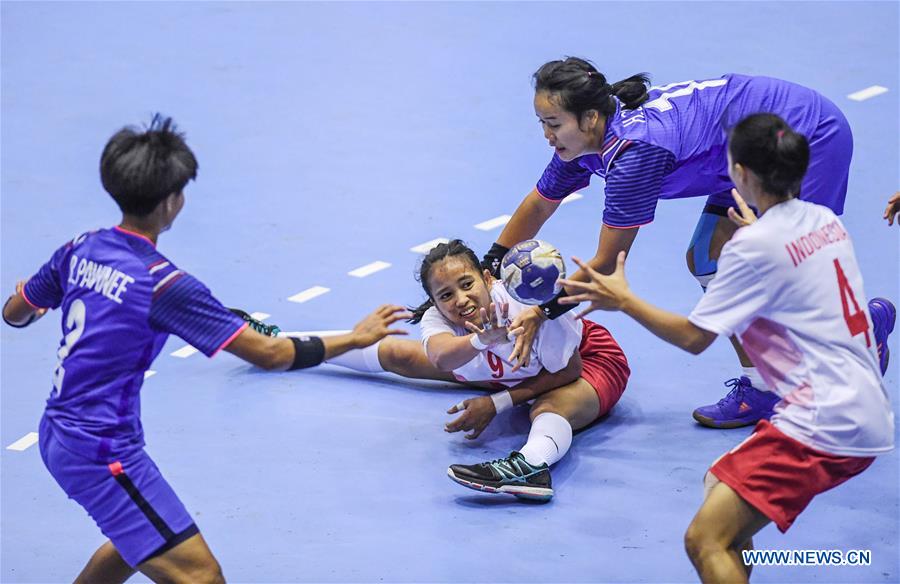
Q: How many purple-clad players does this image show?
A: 2